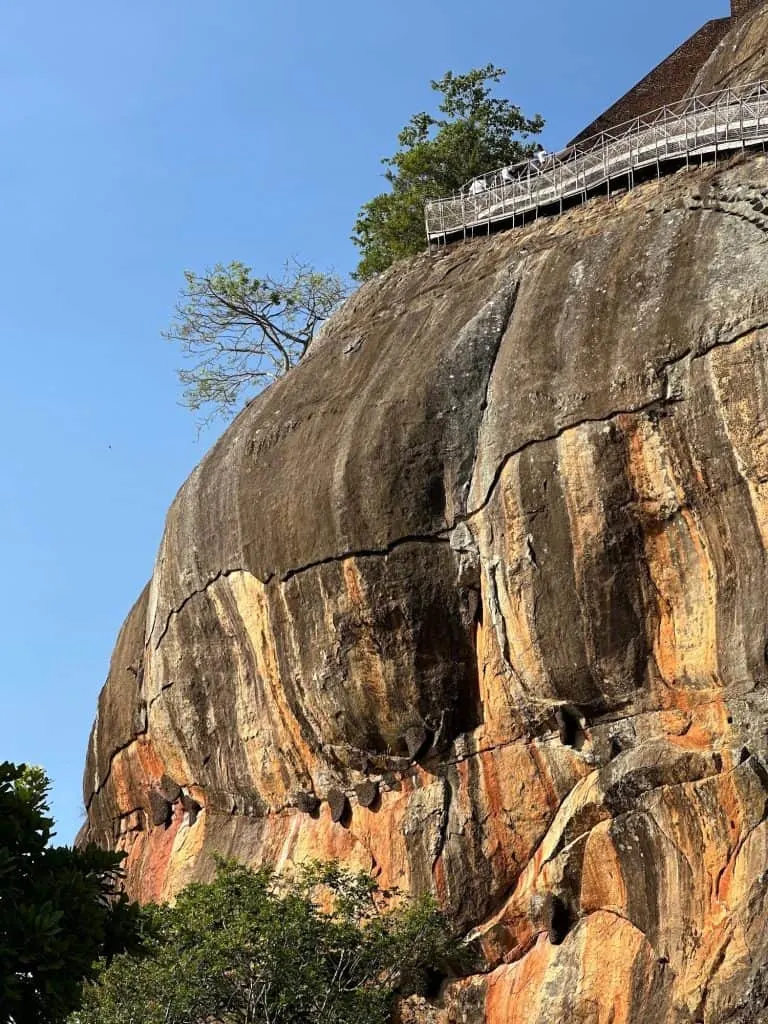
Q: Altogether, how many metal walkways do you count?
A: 1